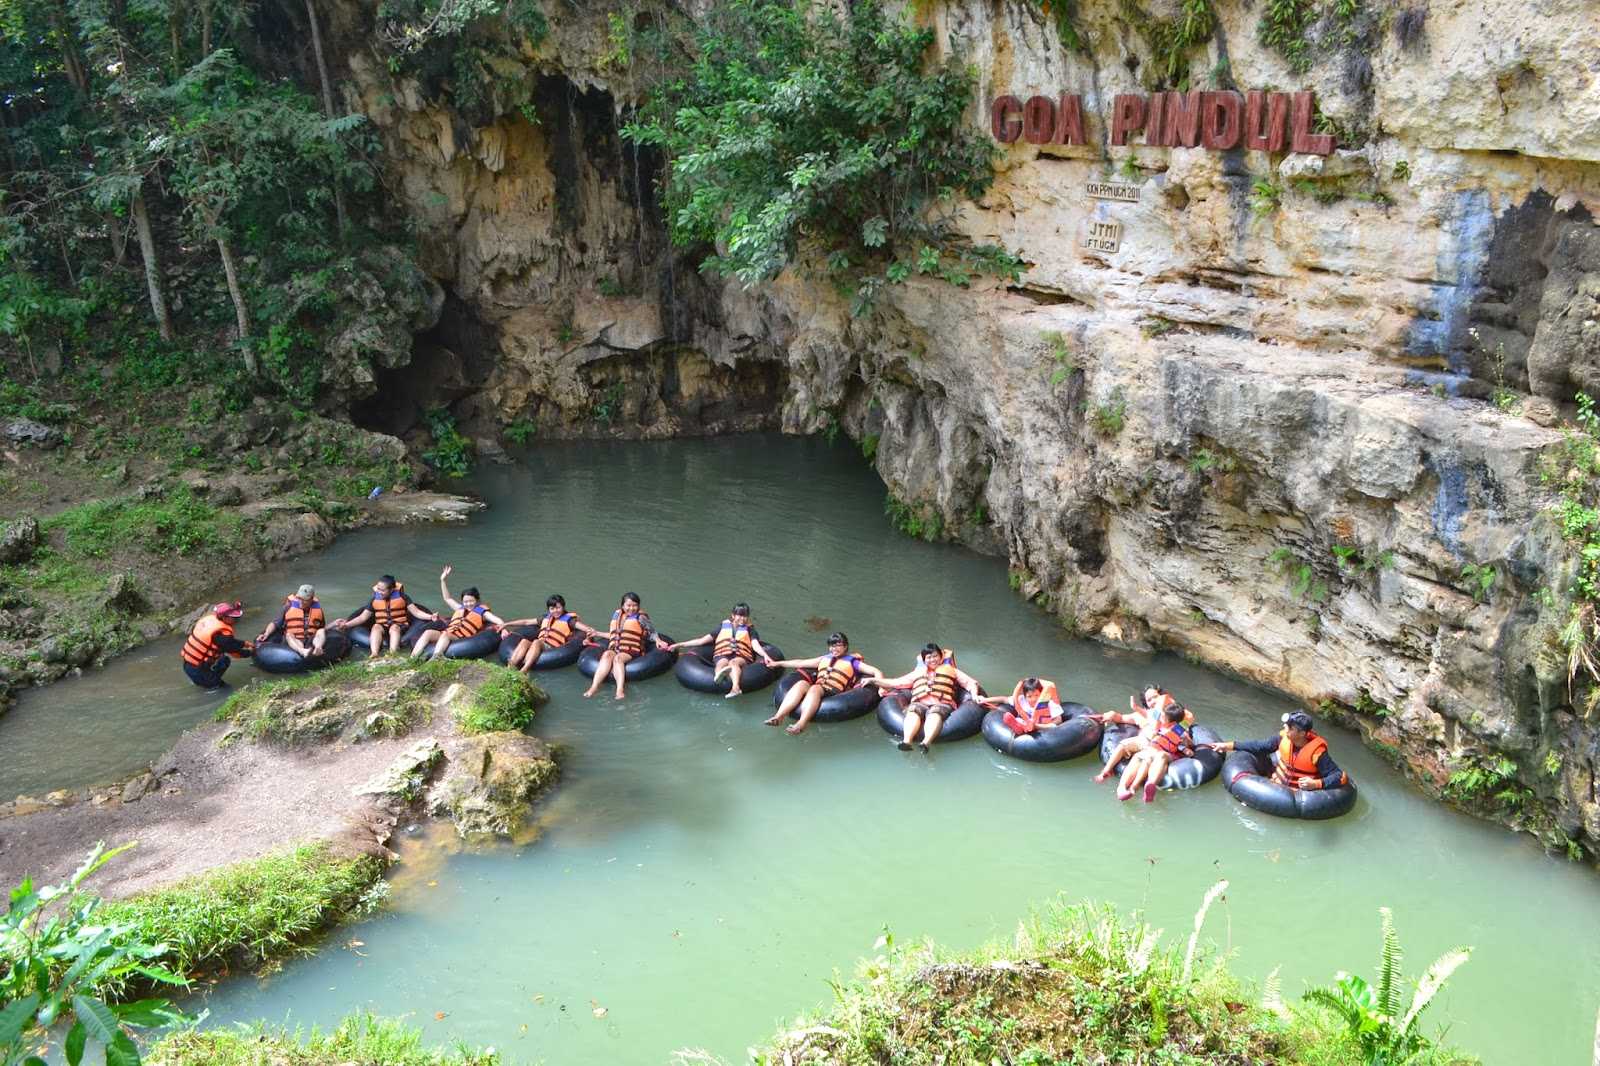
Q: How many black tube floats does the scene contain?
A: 11